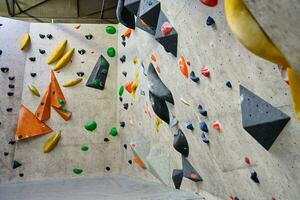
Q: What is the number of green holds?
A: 11